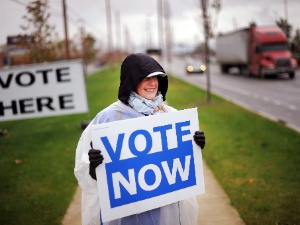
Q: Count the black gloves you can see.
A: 2